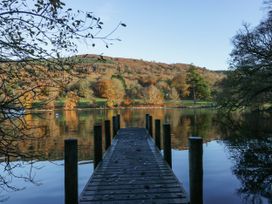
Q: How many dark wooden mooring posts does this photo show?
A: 10